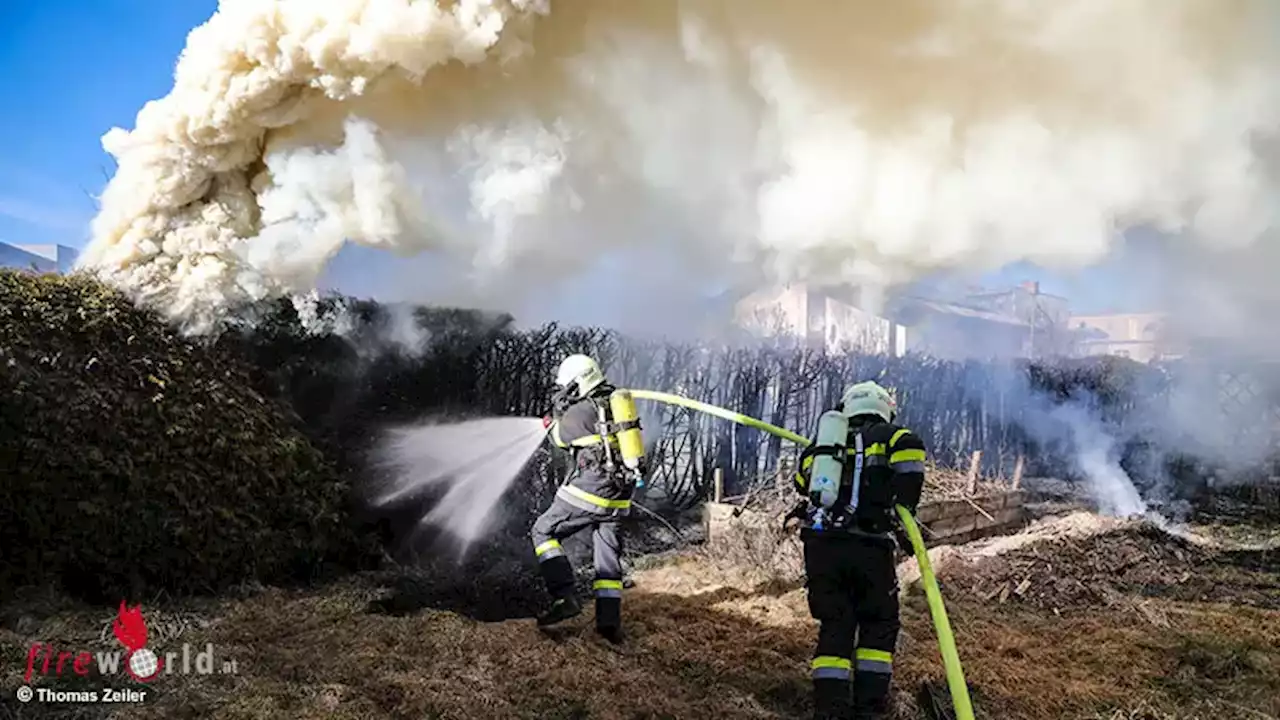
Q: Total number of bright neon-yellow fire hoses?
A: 1